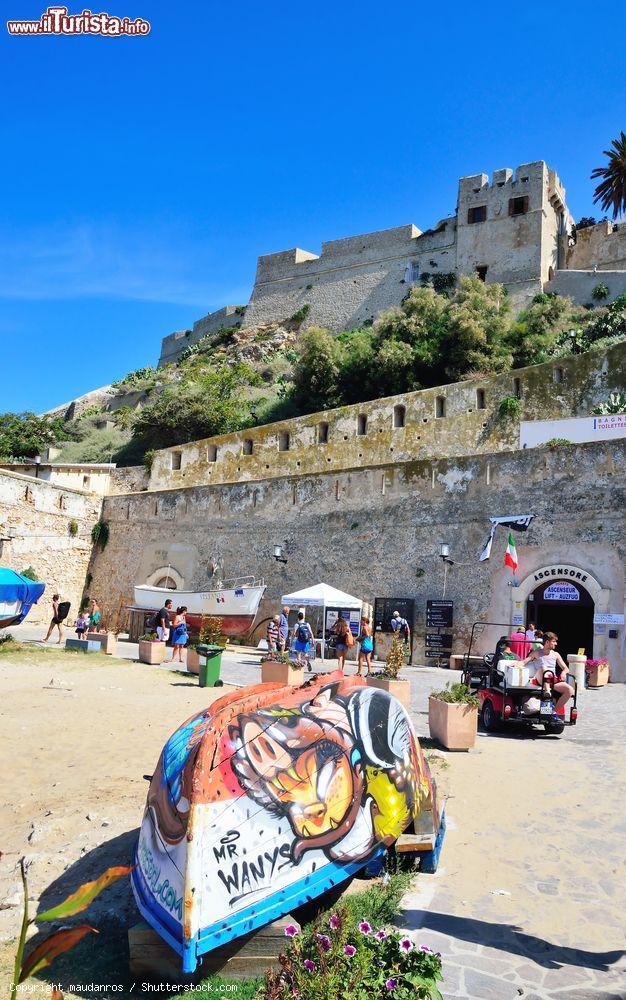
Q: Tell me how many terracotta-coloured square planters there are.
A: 7